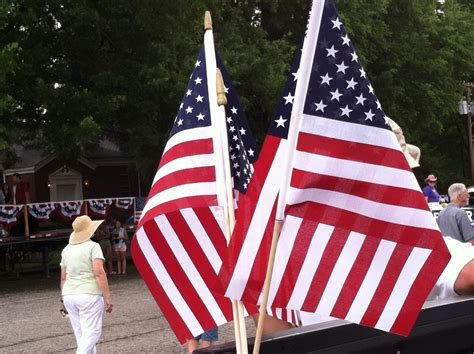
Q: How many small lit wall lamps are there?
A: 2